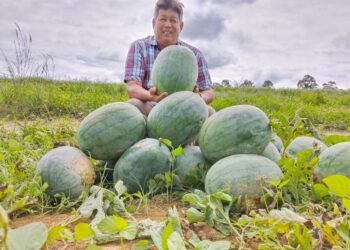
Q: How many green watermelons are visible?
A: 12